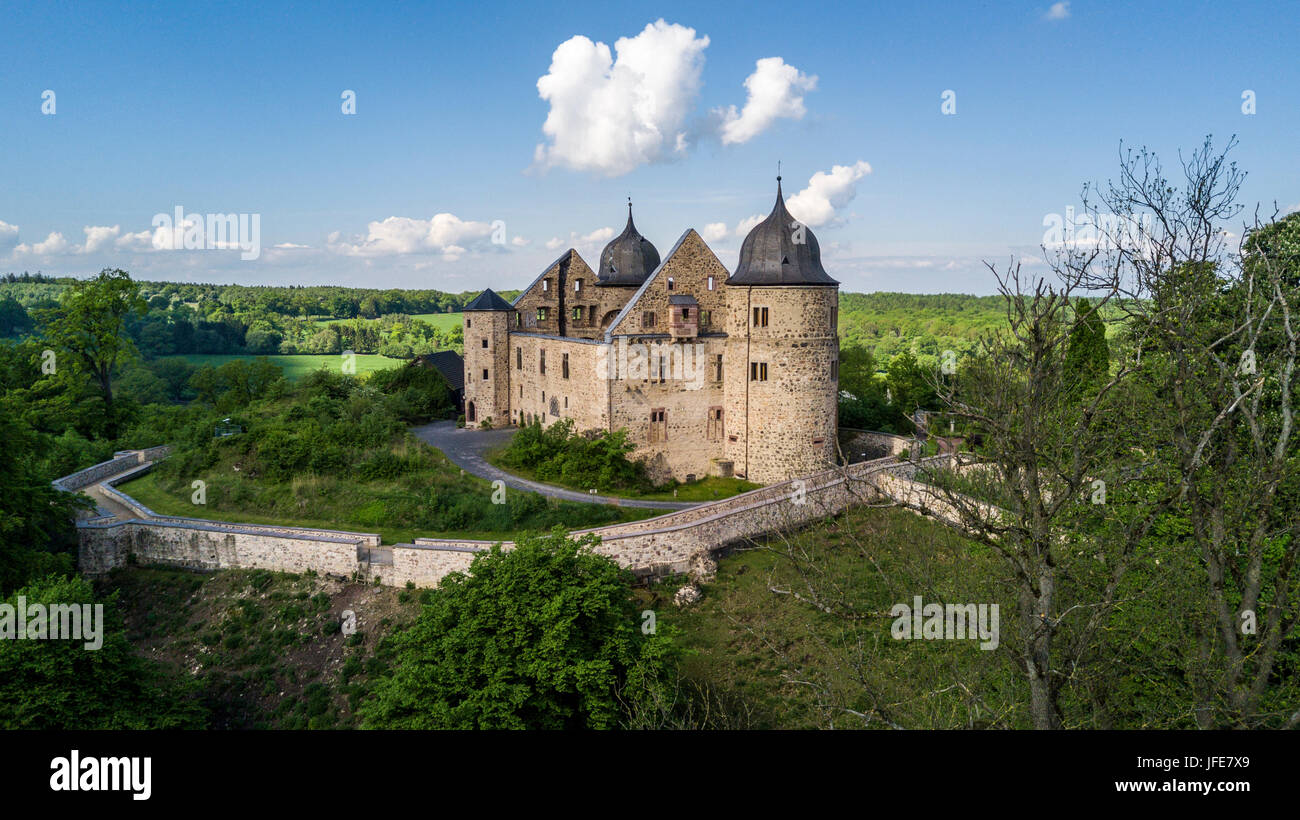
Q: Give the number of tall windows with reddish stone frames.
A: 2